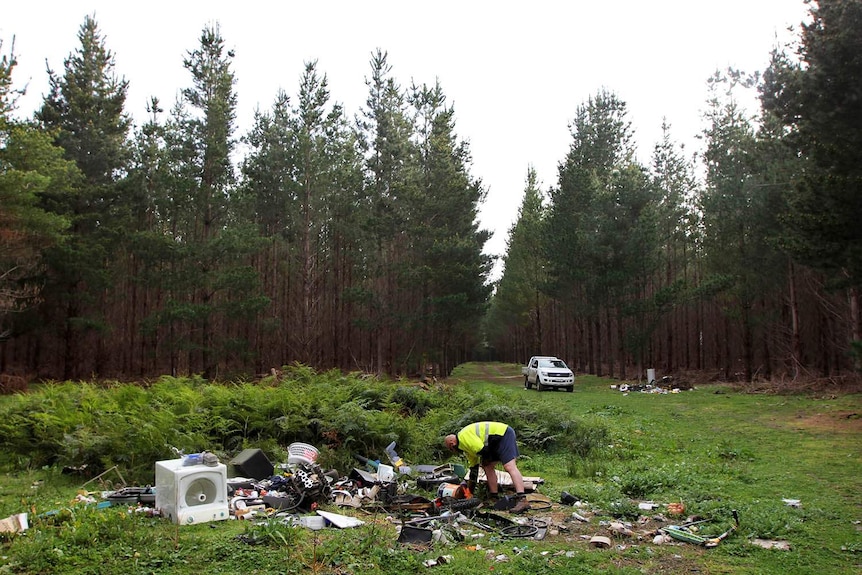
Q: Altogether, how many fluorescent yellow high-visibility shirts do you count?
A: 1